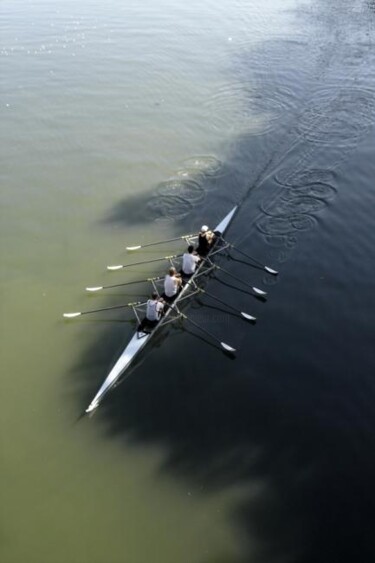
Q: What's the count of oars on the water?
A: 8